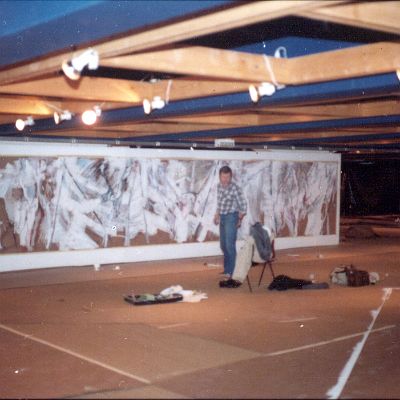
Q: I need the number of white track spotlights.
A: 6